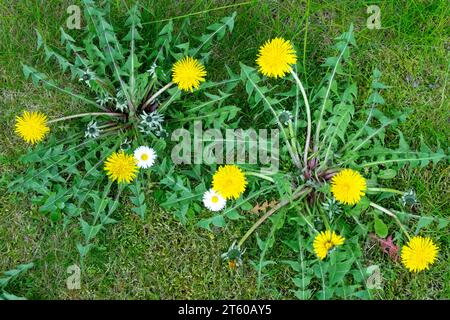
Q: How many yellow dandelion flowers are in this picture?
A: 8